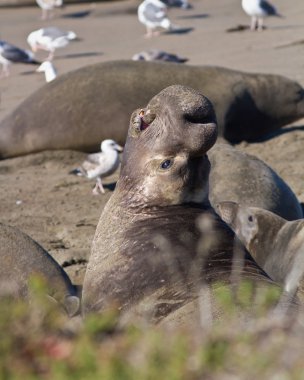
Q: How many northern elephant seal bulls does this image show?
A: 1